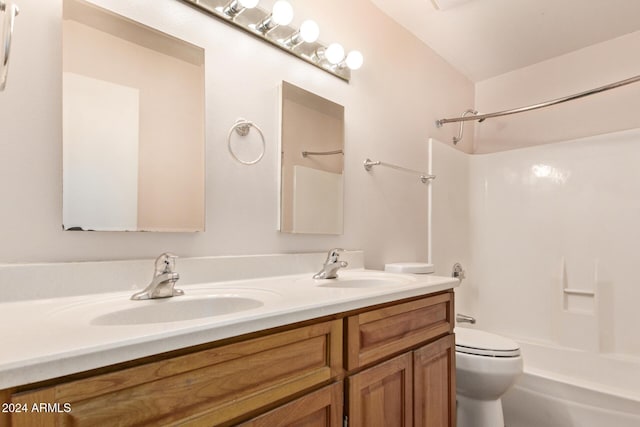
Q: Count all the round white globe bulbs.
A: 5